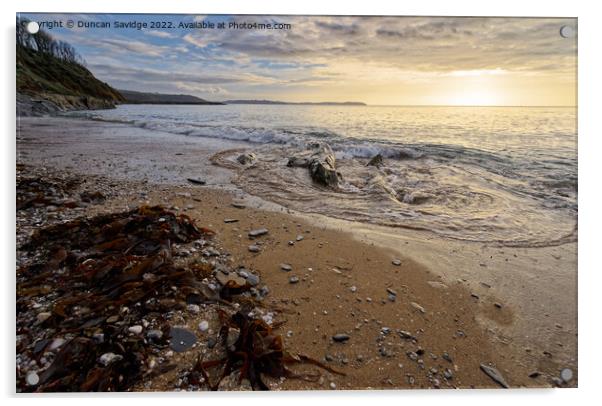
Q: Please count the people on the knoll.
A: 0